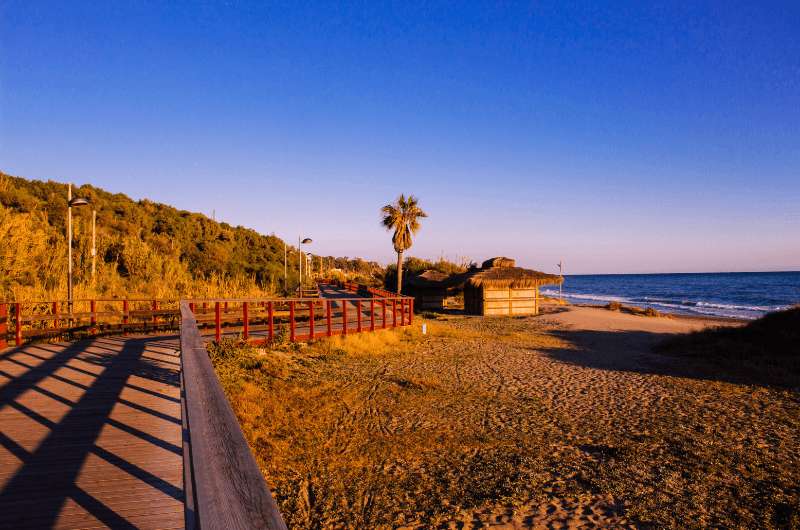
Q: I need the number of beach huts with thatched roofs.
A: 2